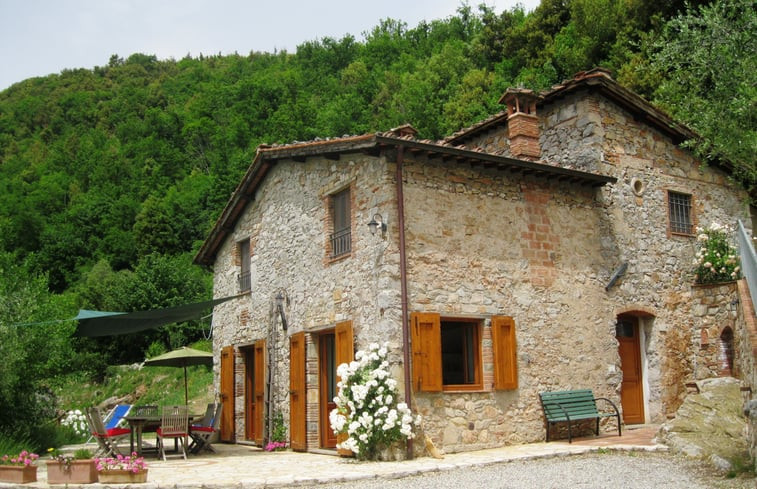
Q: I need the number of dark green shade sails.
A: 1